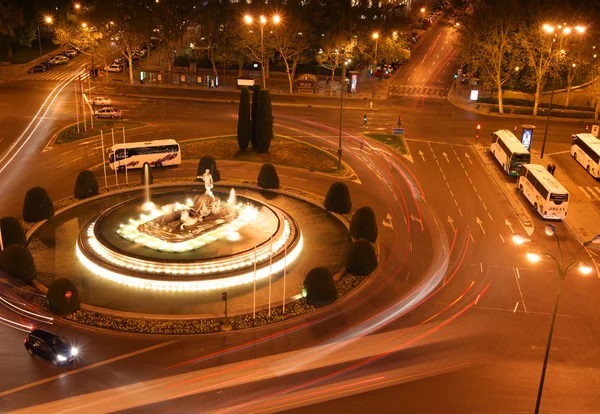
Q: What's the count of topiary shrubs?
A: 12